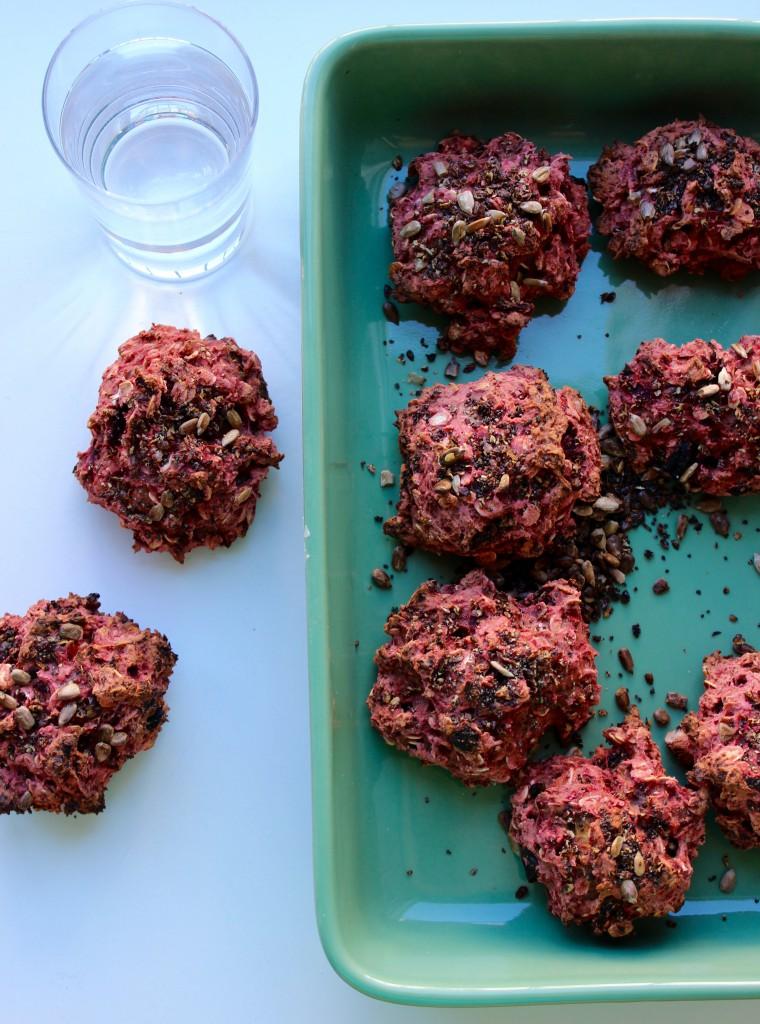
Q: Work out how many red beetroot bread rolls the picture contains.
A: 9